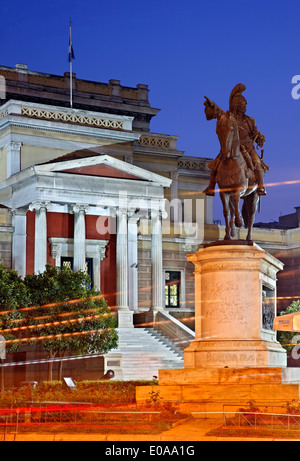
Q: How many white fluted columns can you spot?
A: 4